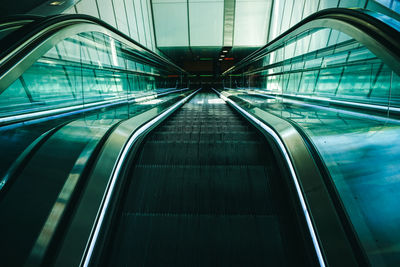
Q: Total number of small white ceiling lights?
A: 3